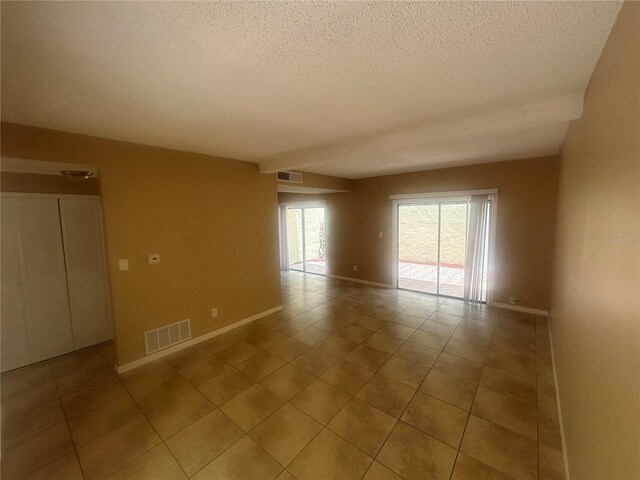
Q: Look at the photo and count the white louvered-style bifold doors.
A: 2